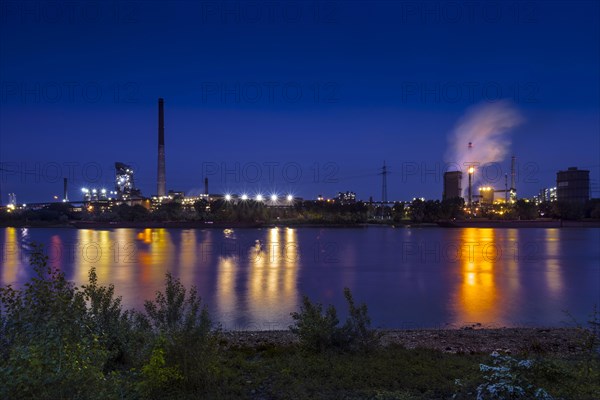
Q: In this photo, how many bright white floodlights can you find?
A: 5